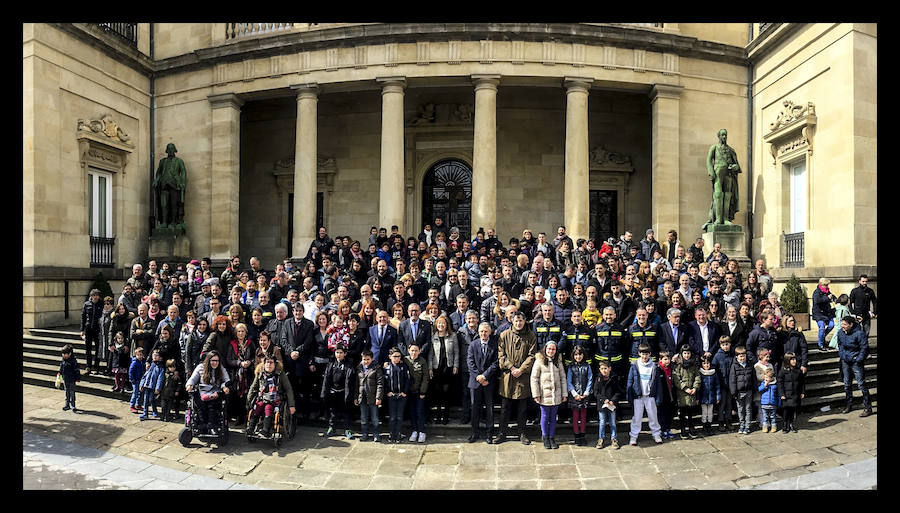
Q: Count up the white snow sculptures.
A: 0